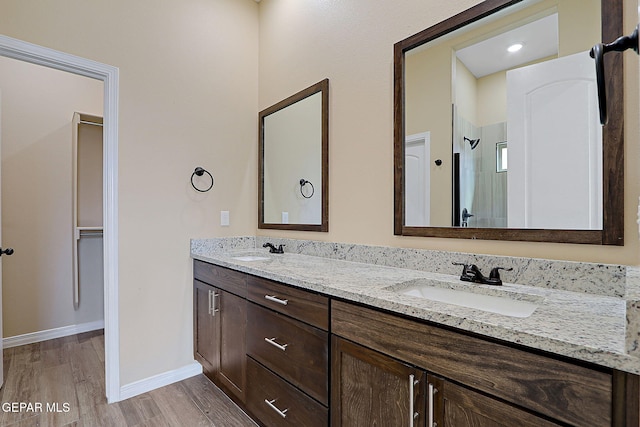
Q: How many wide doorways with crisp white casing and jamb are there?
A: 1